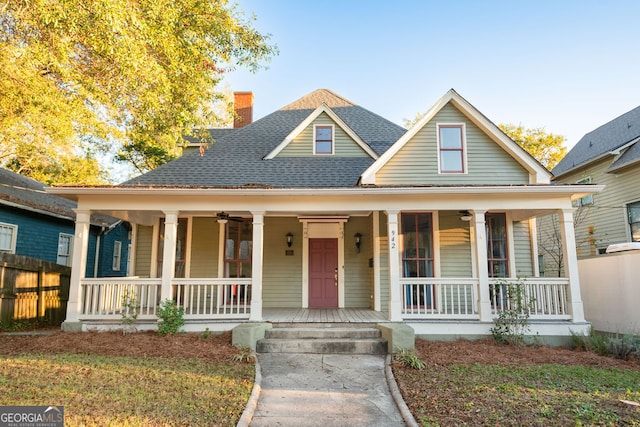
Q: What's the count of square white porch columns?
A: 6